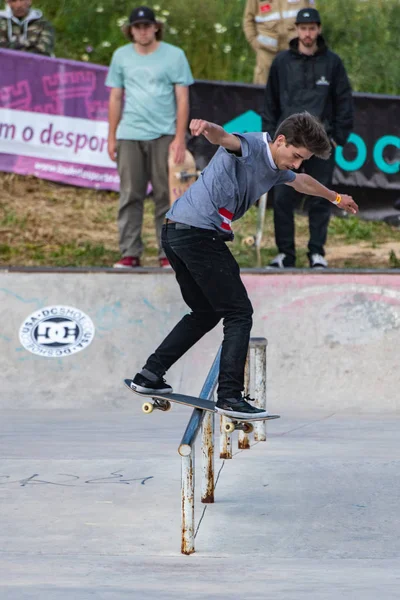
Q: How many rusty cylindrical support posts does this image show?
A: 5